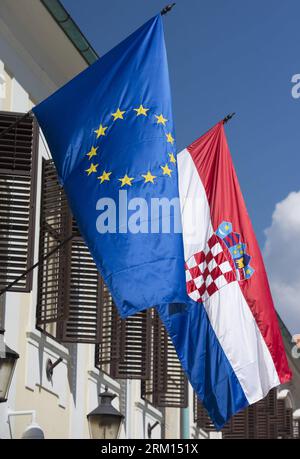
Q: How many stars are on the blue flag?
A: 12